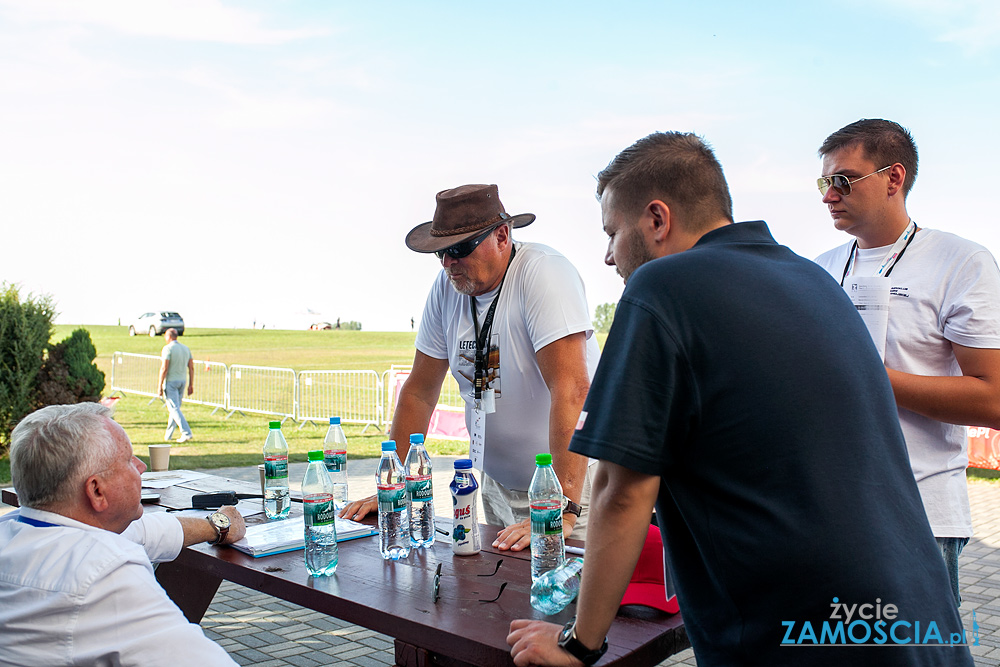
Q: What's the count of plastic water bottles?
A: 7